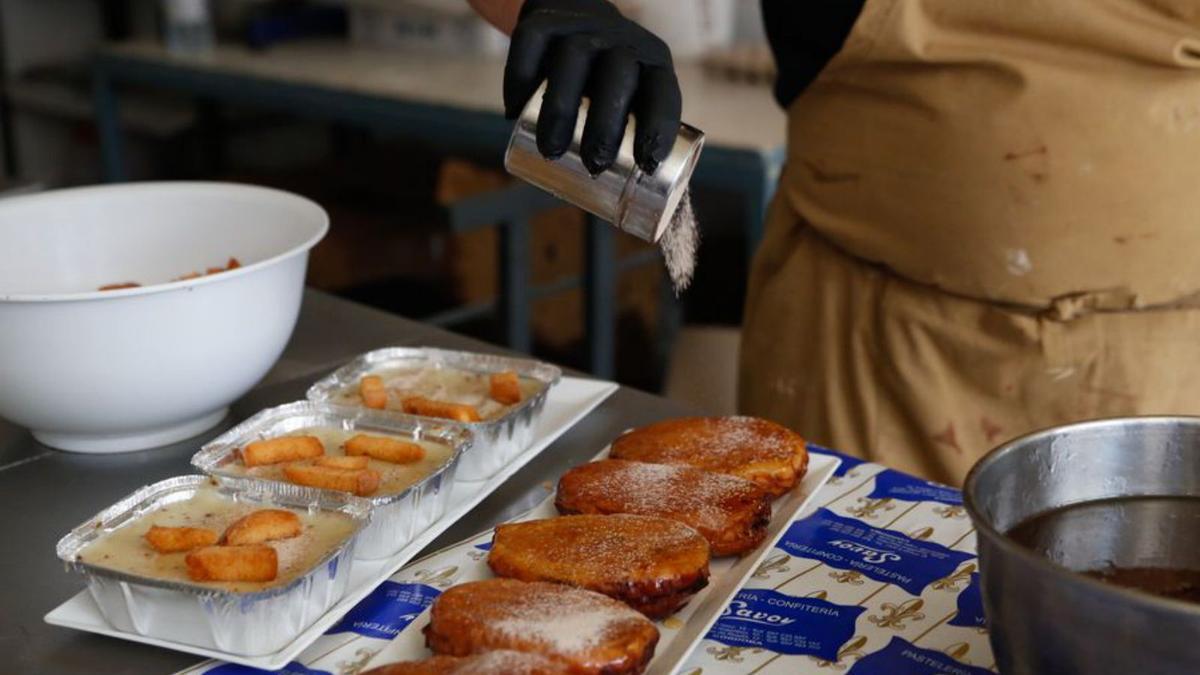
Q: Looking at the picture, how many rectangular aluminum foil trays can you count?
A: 3